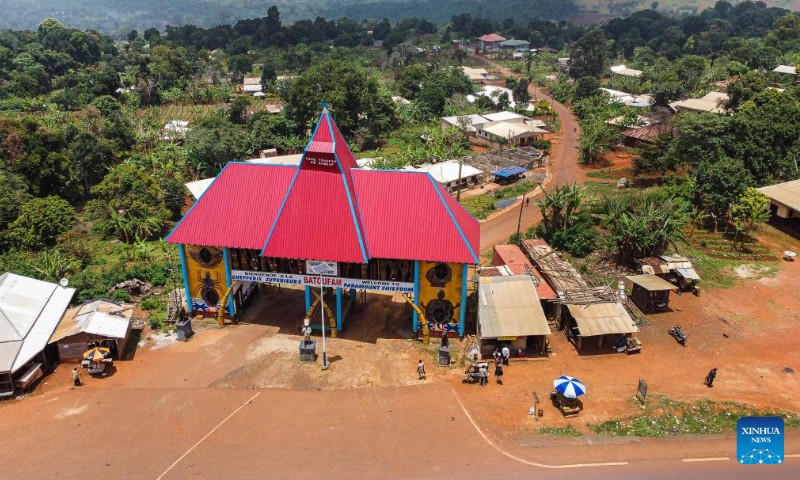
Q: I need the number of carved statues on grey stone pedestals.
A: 3